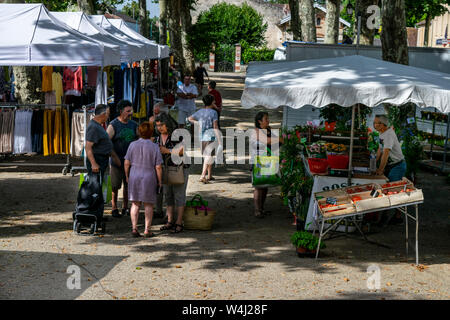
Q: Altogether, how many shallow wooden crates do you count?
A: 6